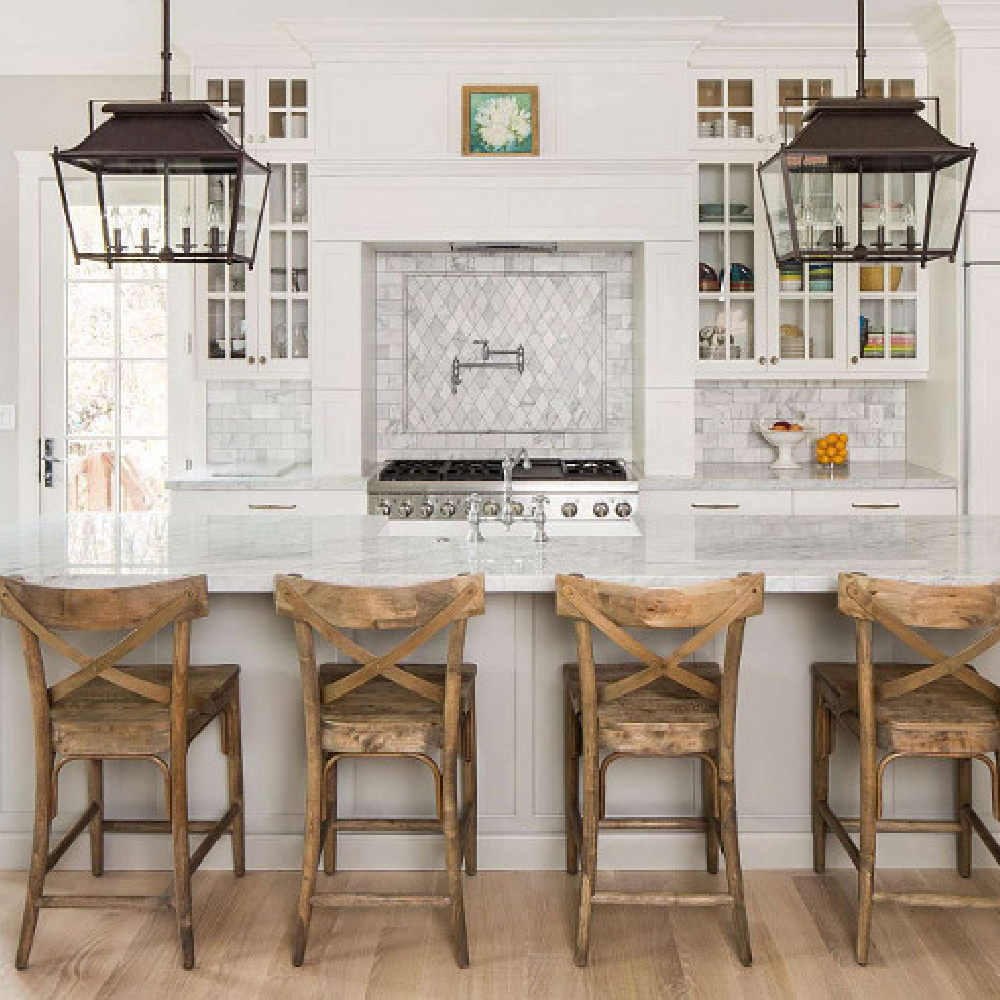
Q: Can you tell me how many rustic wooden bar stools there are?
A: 4